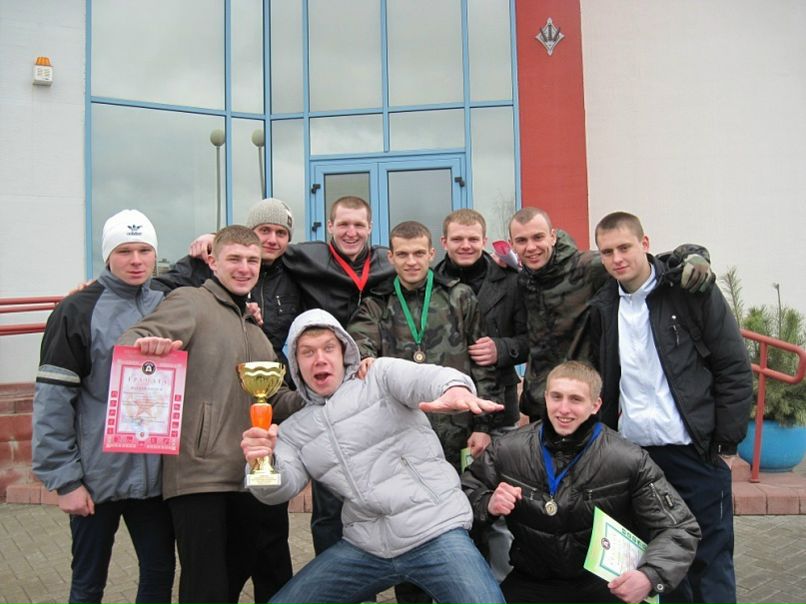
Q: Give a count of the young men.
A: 10